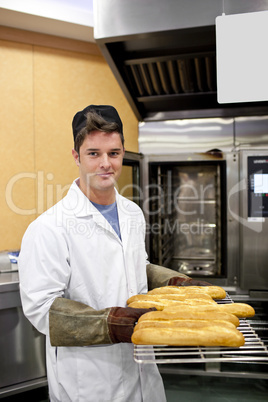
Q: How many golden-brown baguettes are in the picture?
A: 7